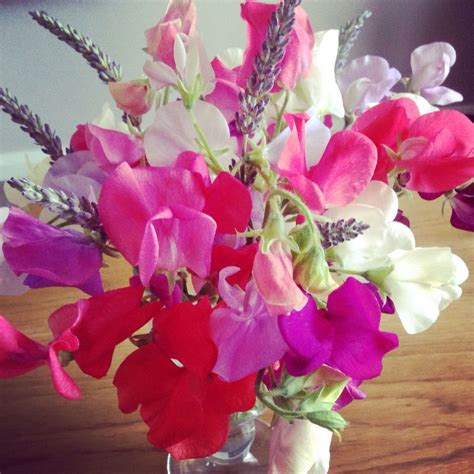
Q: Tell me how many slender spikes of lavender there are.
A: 6